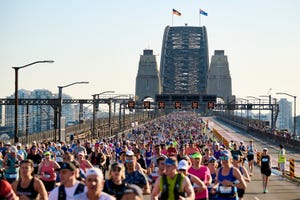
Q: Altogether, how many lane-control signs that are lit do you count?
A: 6